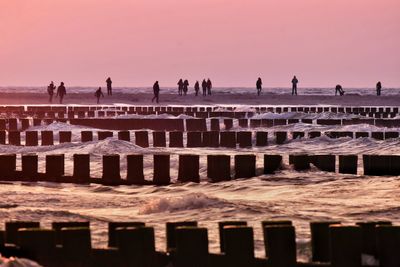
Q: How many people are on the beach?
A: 14